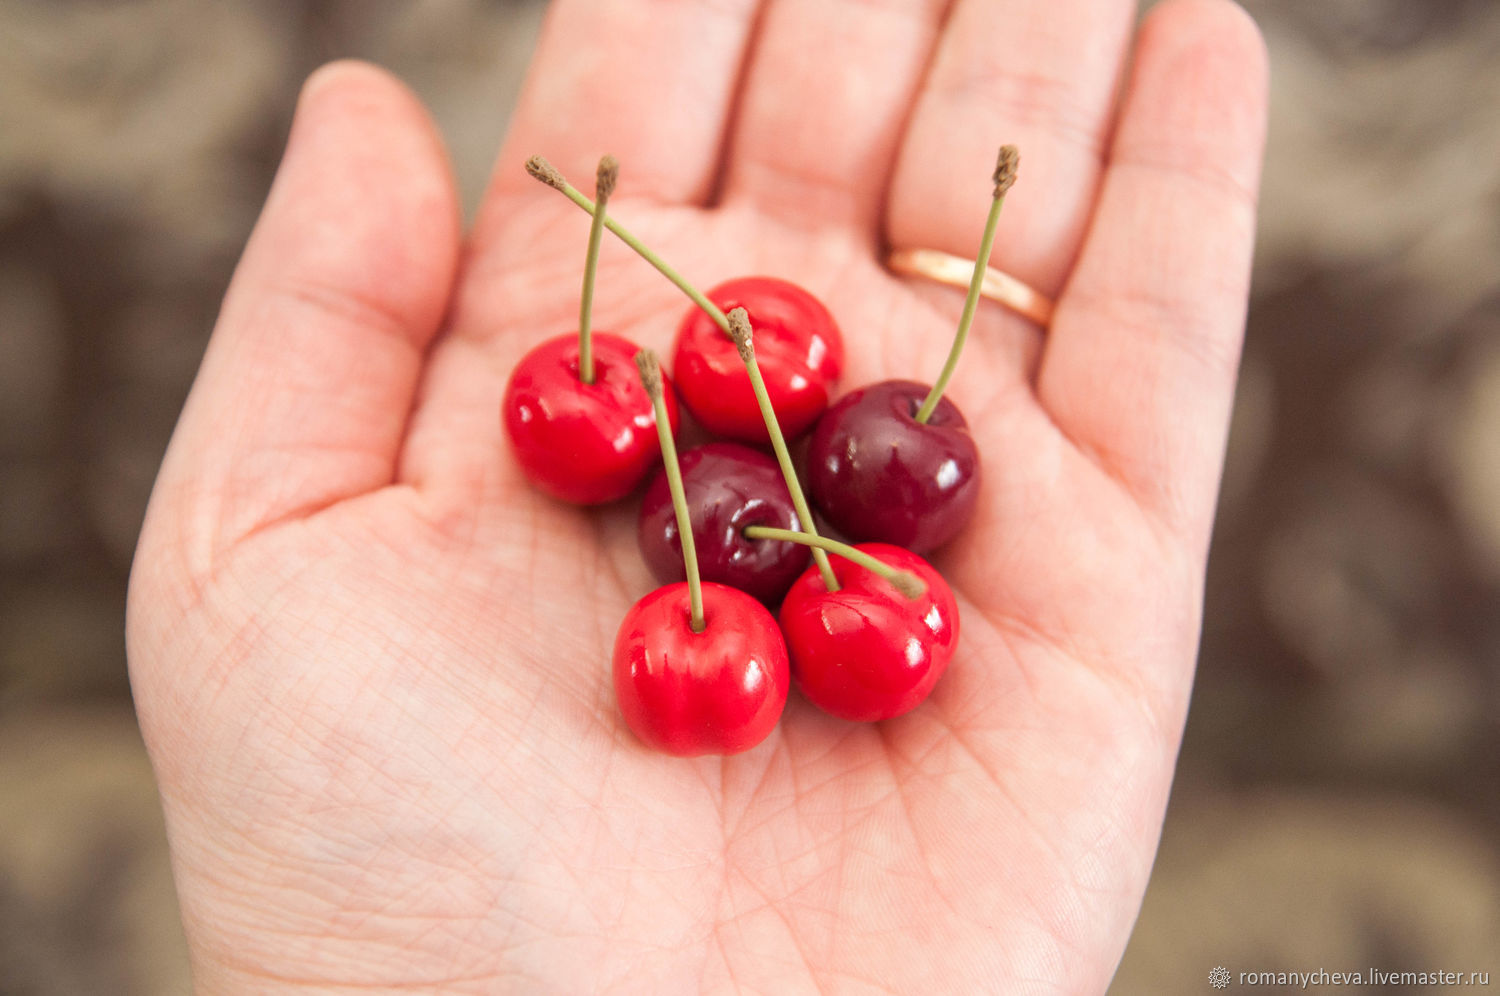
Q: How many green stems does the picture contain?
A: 6